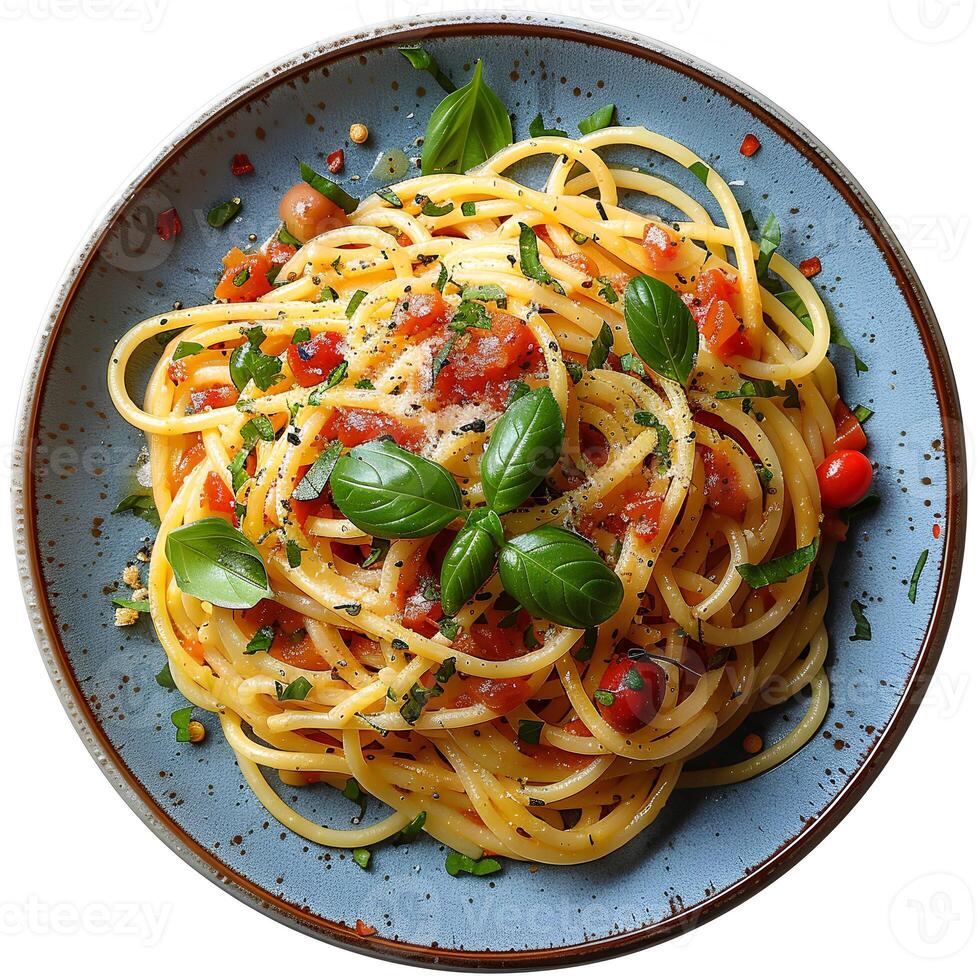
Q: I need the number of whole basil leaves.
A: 7